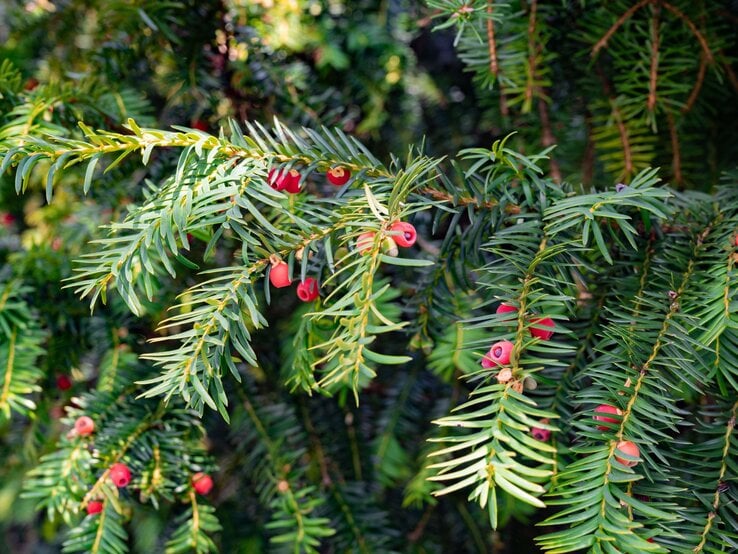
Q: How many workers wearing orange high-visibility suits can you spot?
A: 0